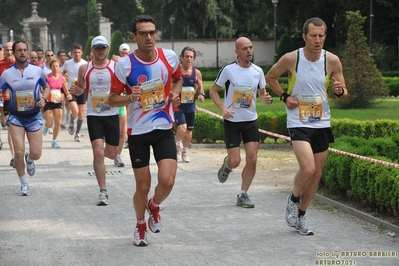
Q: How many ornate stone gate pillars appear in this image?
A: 2